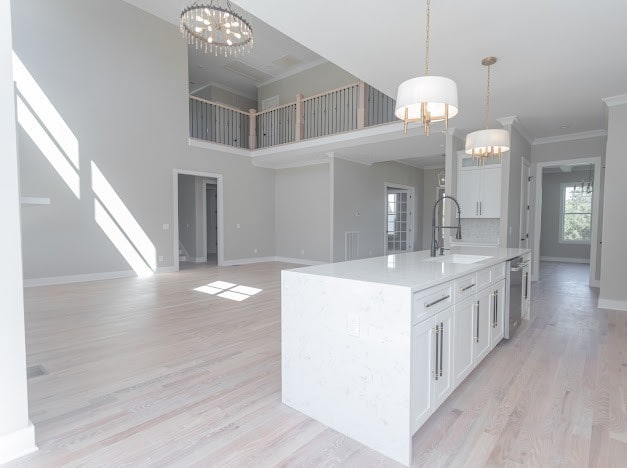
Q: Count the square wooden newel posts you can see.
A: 3